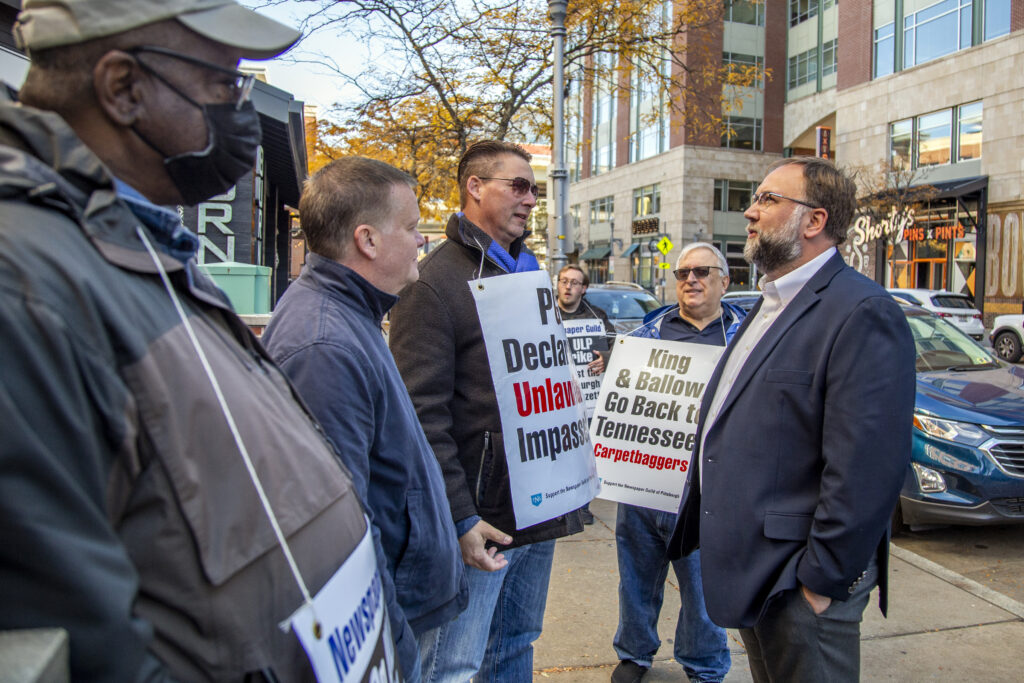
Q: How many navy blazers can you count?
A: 1